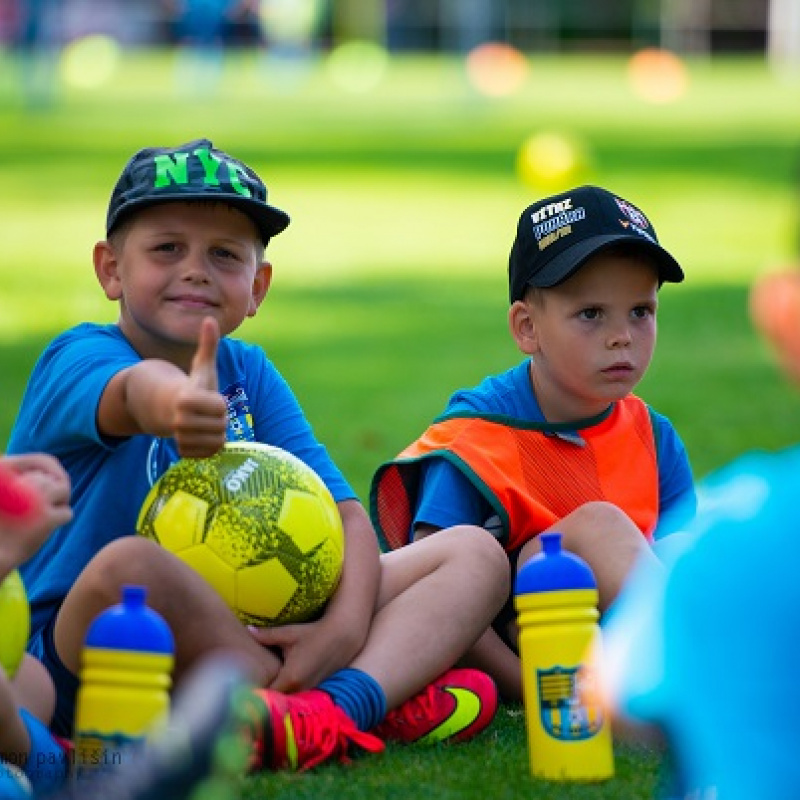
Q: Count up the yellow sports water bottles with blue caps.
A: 2